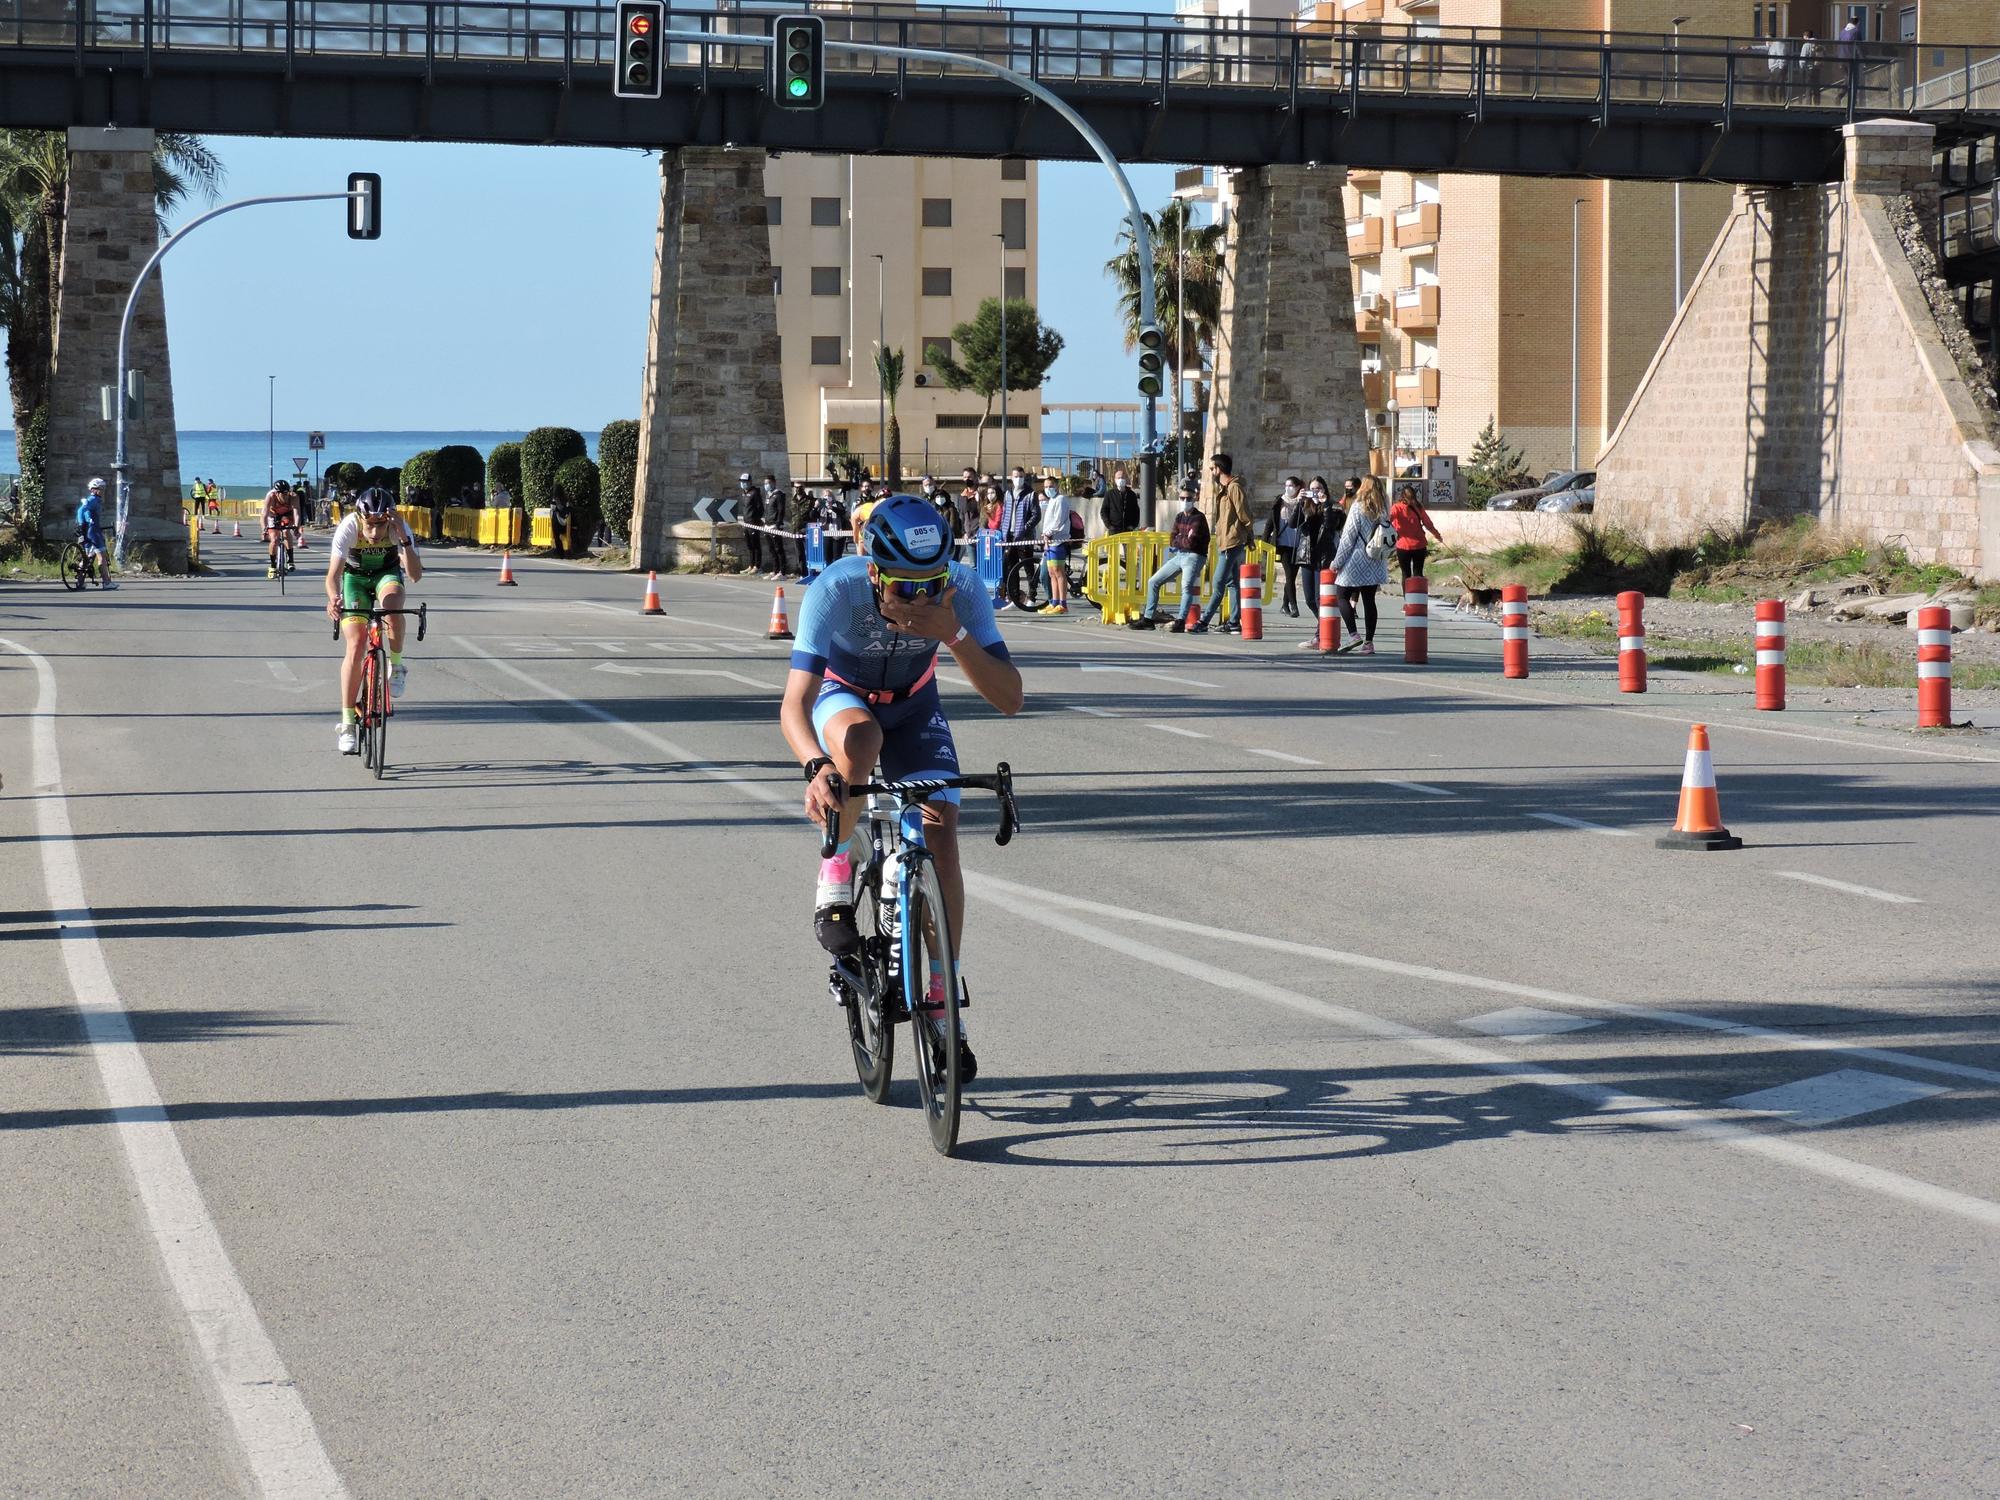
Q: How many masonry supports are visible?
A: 4